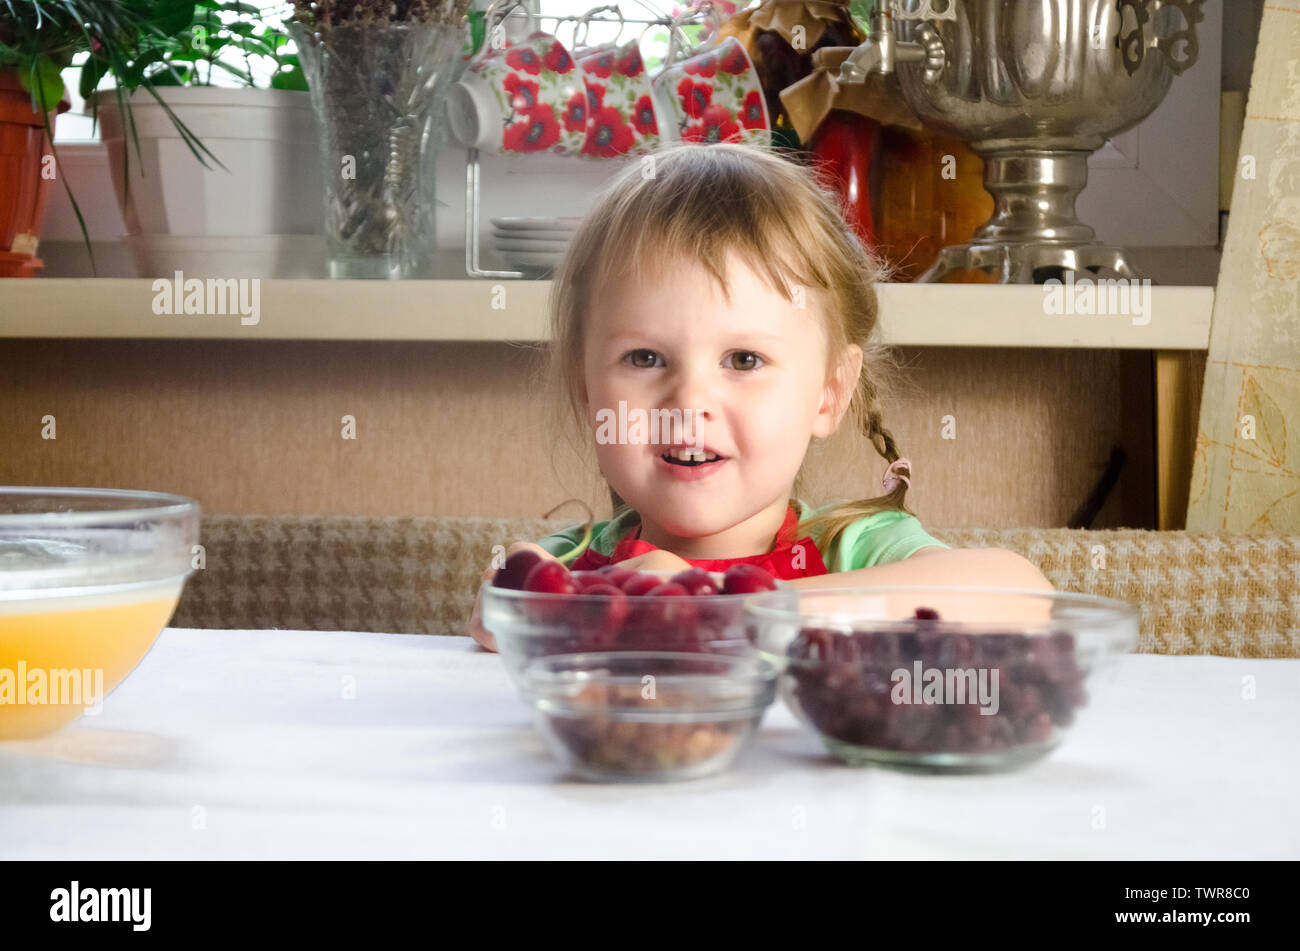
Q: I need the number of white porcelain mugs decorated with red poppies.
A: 3